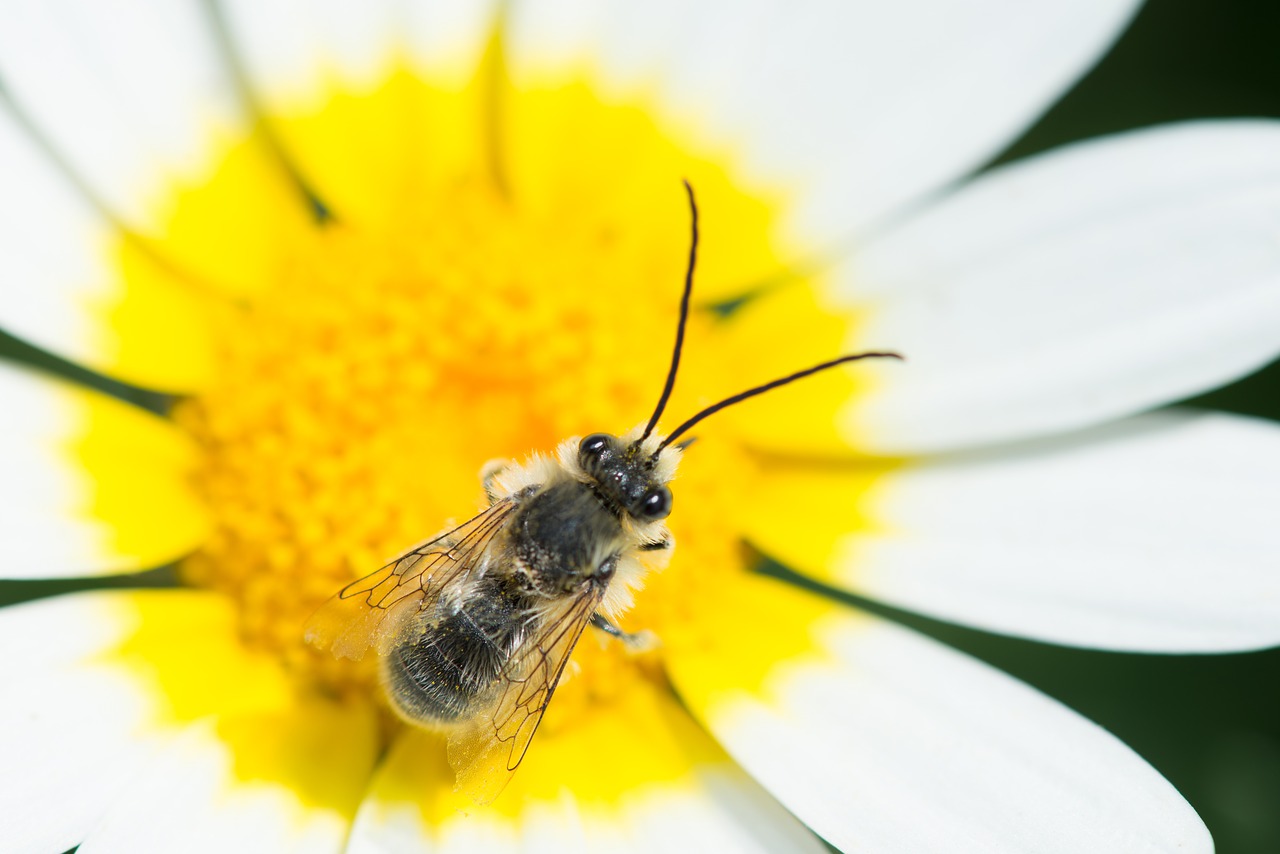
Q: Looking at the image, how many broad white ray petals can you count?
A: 11